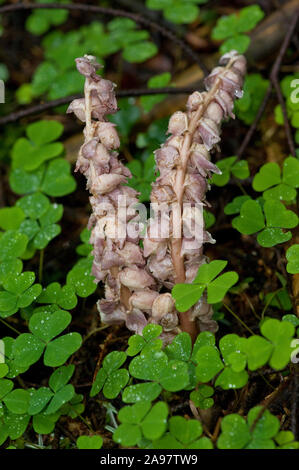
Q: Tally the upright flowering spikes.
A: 2